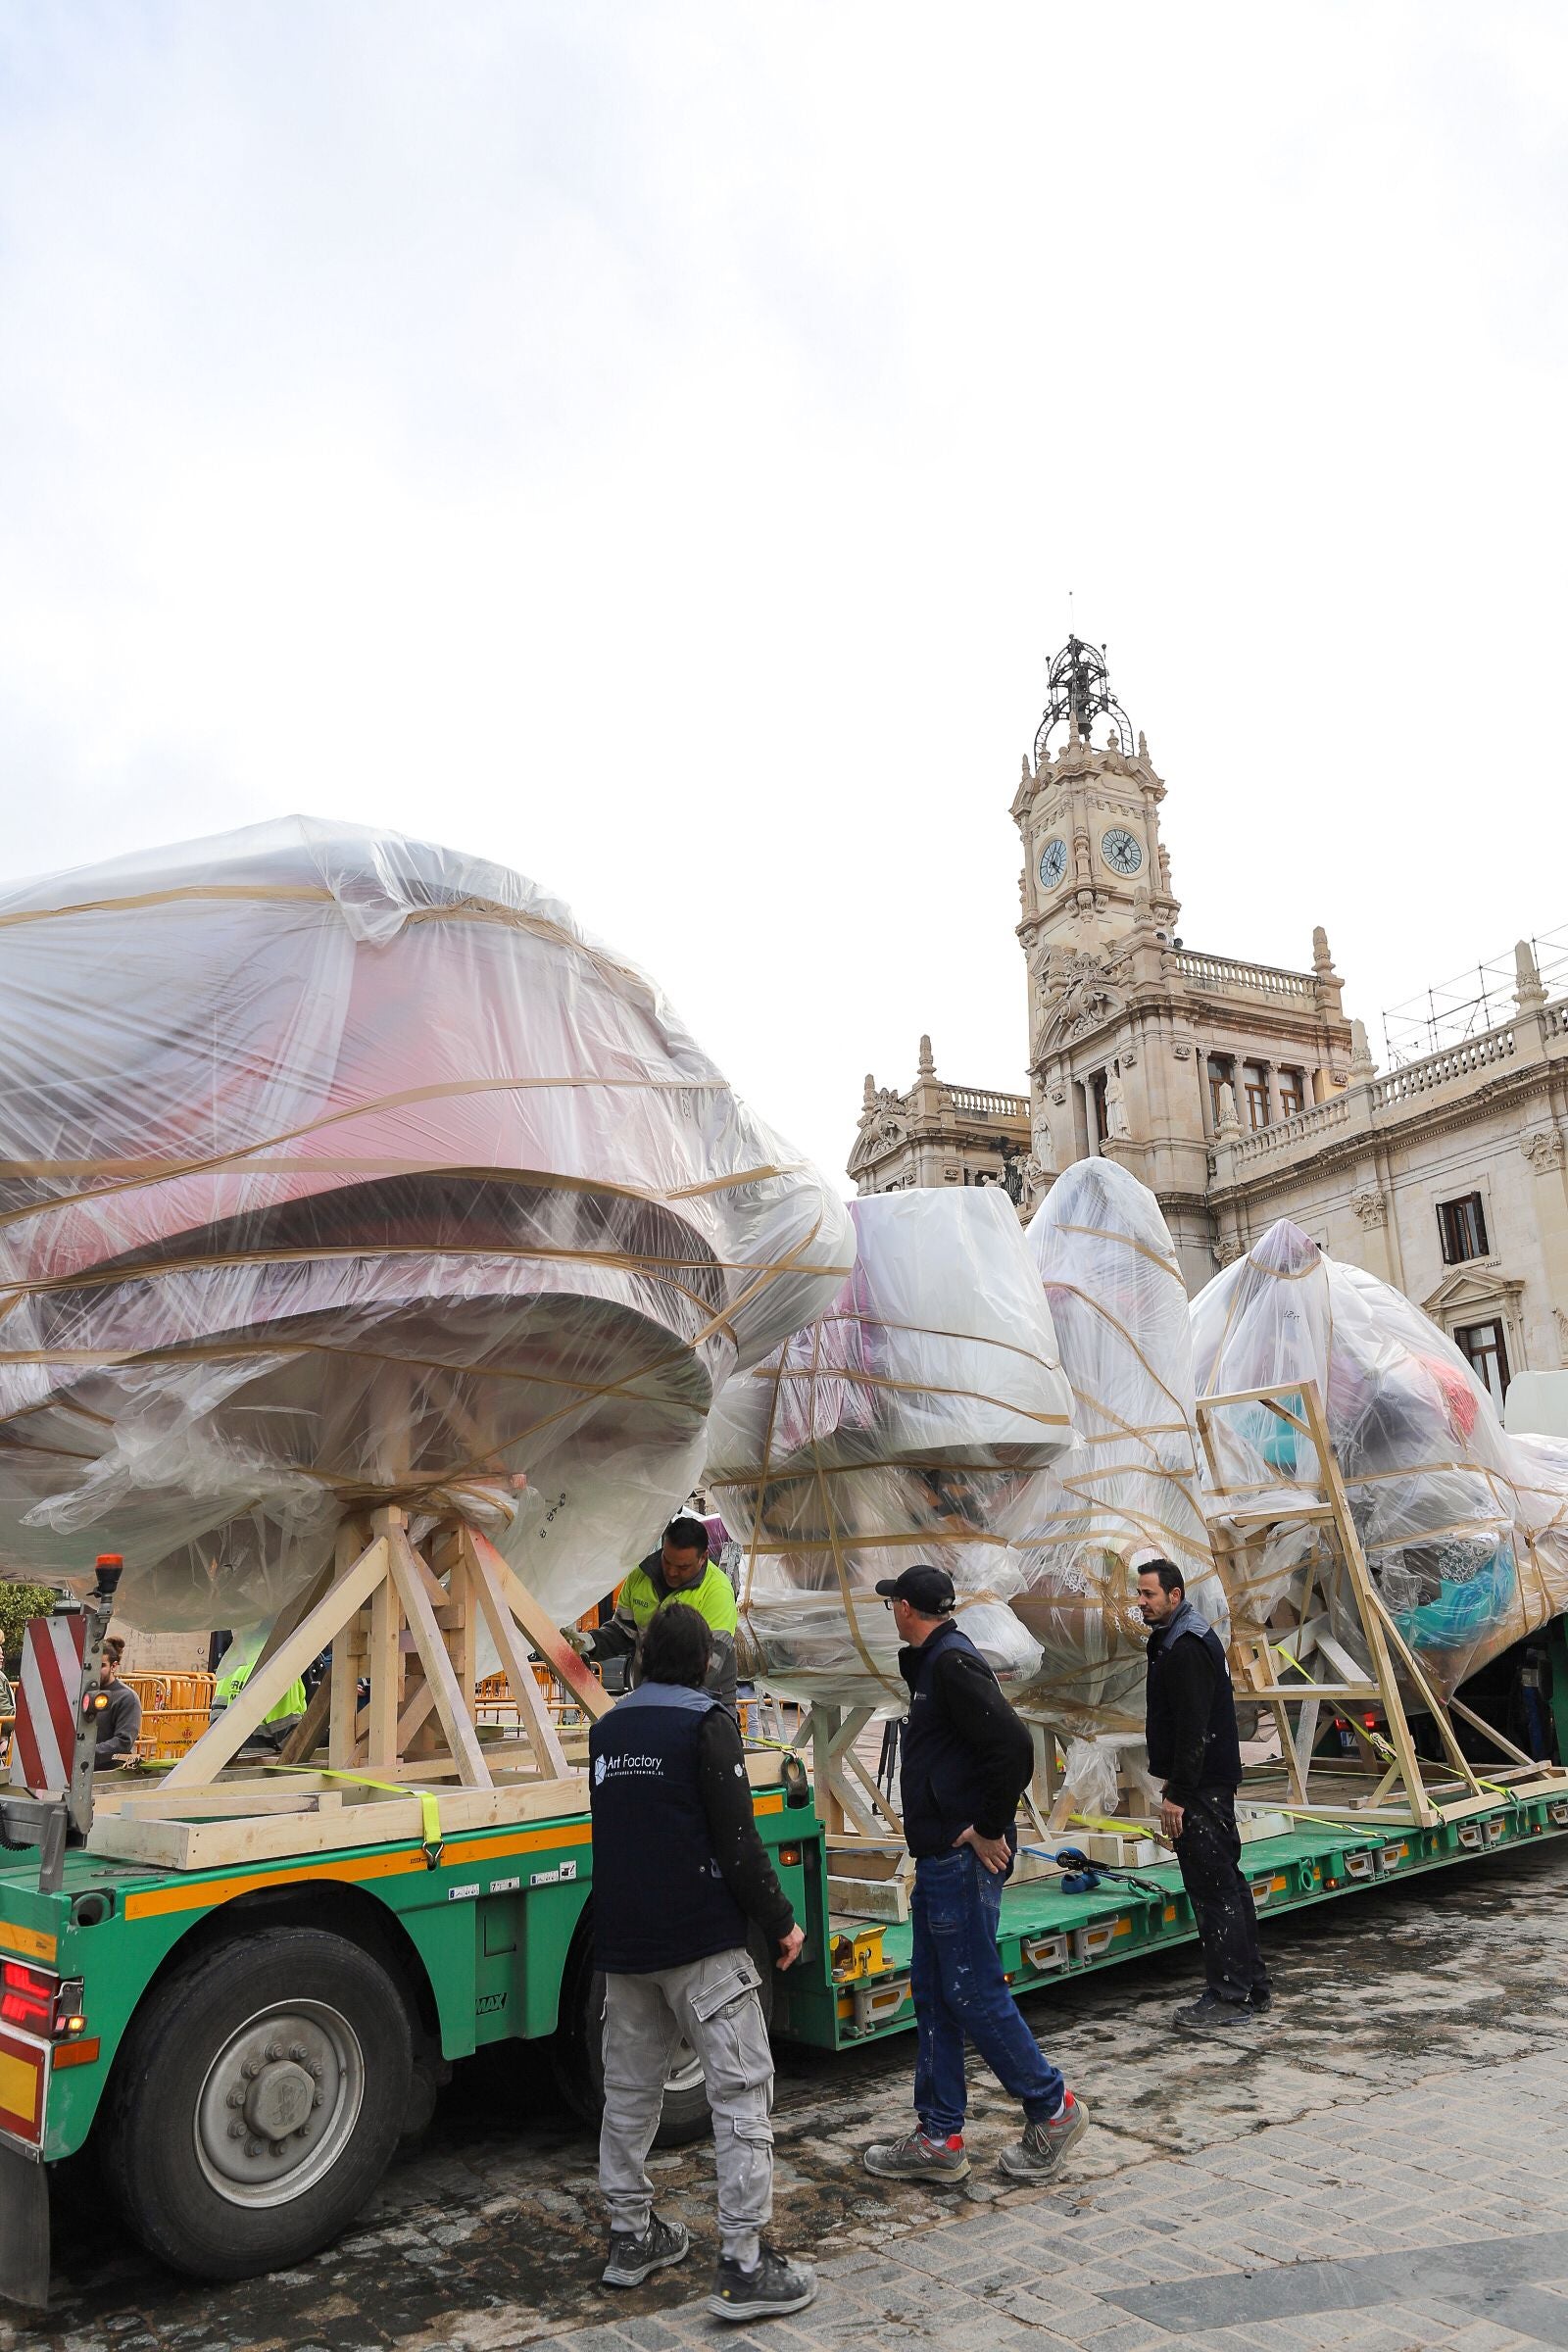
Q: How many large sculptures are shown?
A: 4